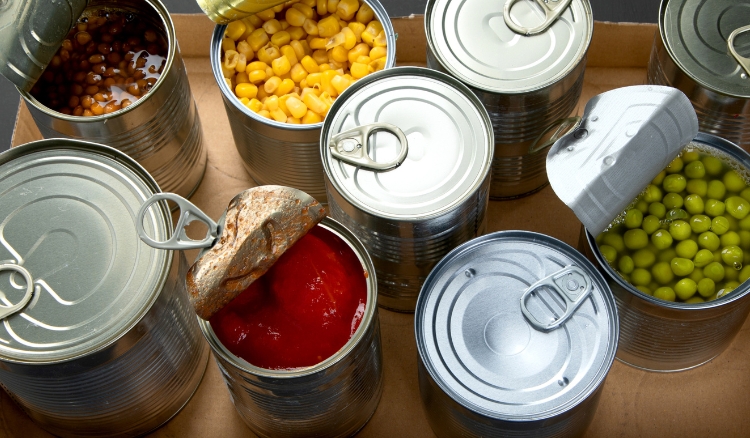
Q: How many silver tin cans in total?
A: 9